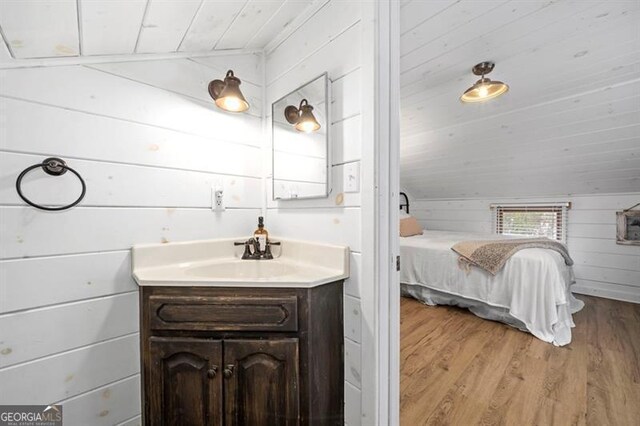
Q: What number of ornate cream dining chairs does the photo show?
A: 0